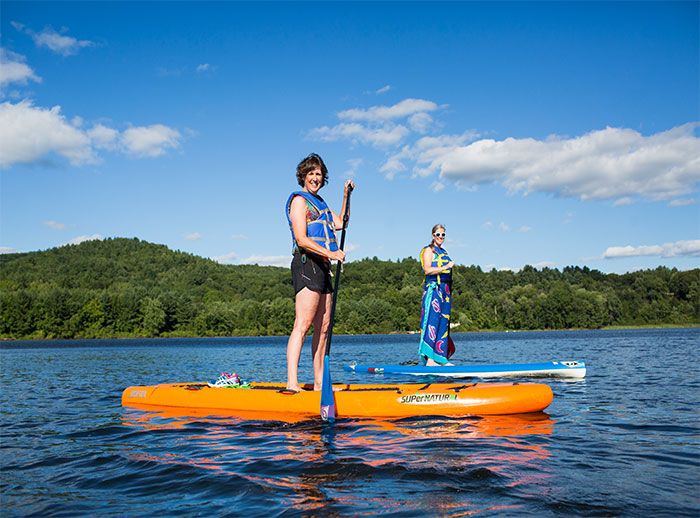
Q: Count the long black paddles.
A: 1